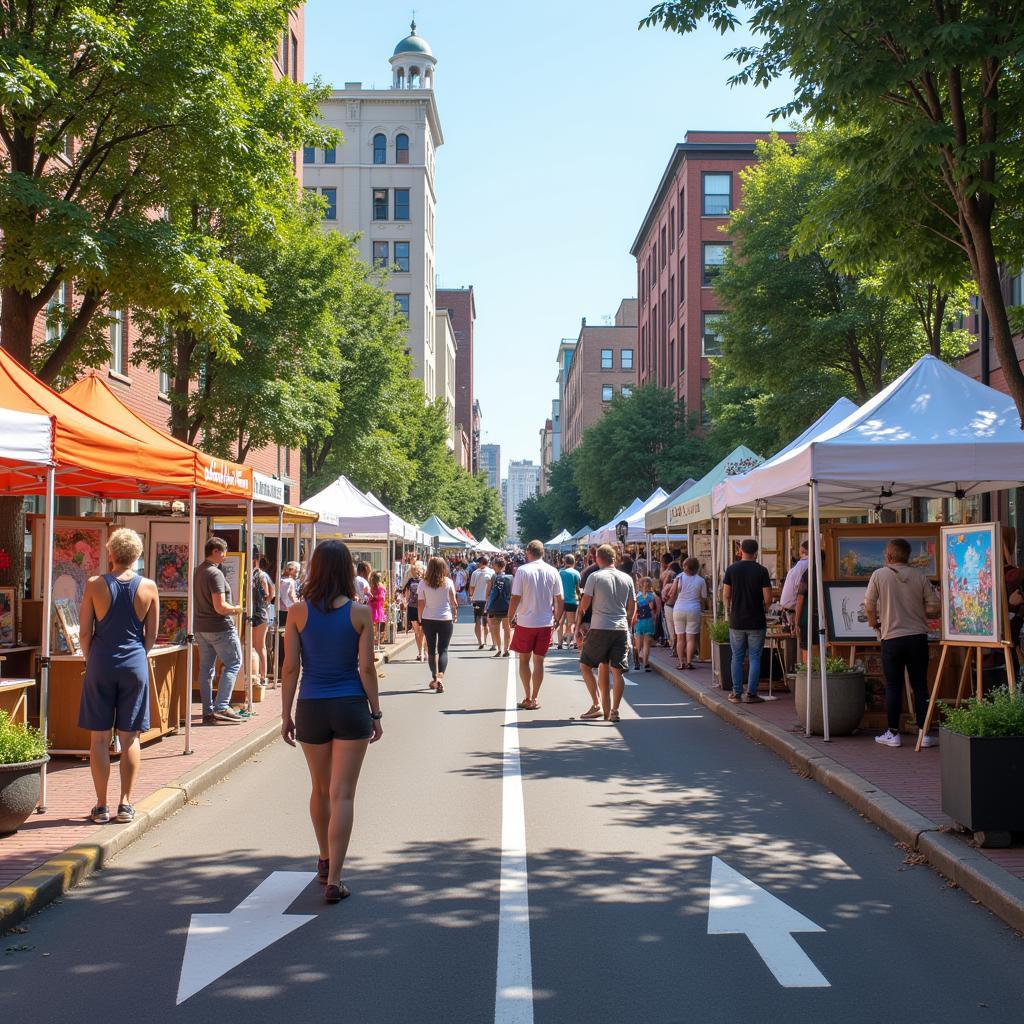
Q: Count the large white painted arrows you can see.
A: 2